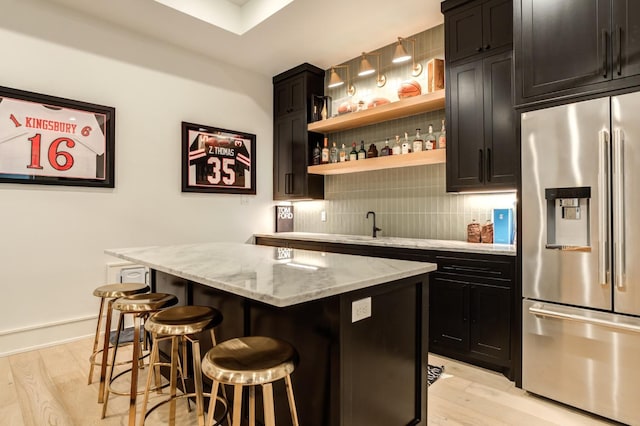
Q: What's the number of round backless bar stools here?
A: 4